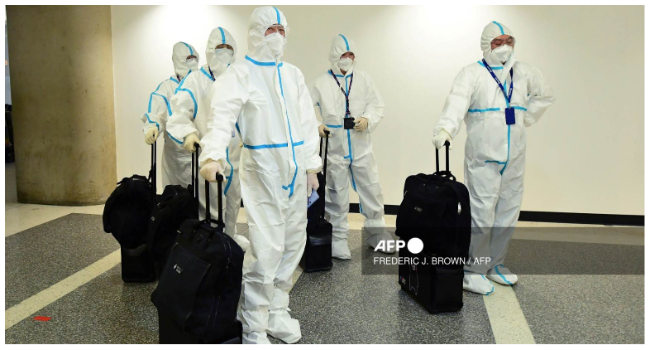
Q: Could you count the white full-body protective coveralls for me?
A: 5